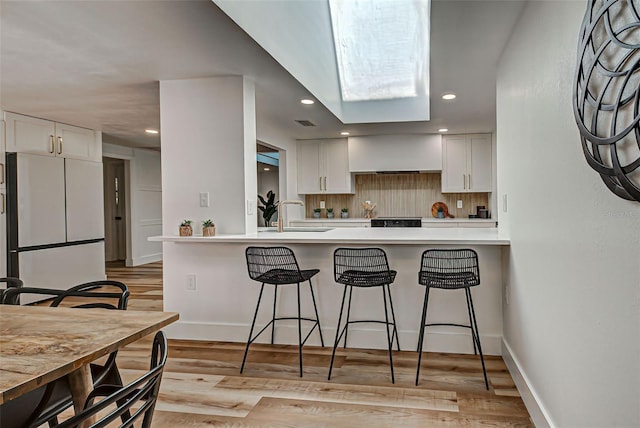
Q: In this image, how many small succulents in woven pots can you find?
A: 2